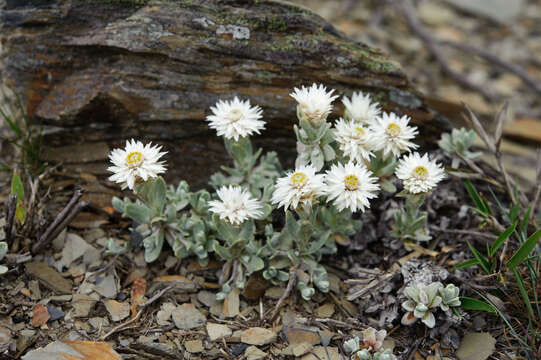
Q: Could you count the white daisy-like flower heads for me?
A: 10